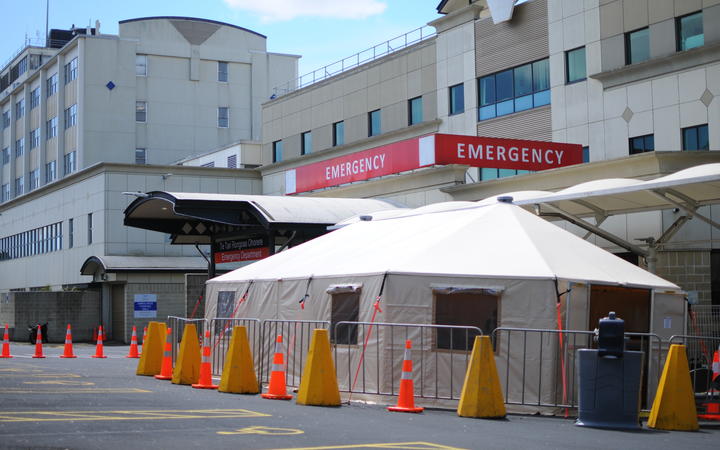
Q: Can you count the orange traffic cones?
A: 11